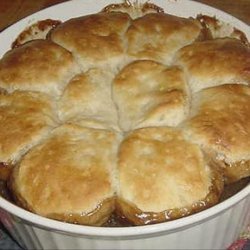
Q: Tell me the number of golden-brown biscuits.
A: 10